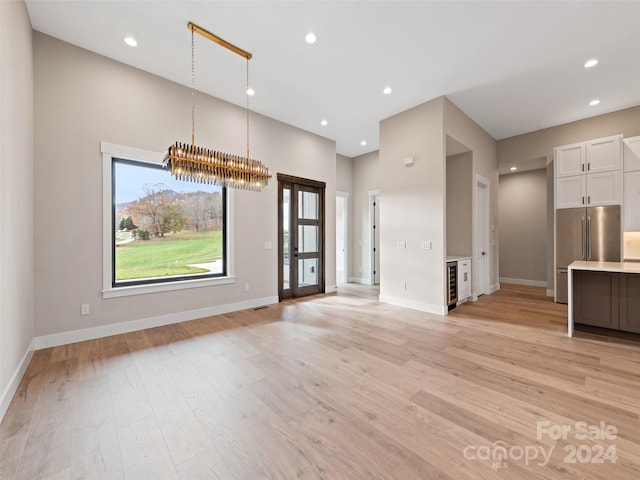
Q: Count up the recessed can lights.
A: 9